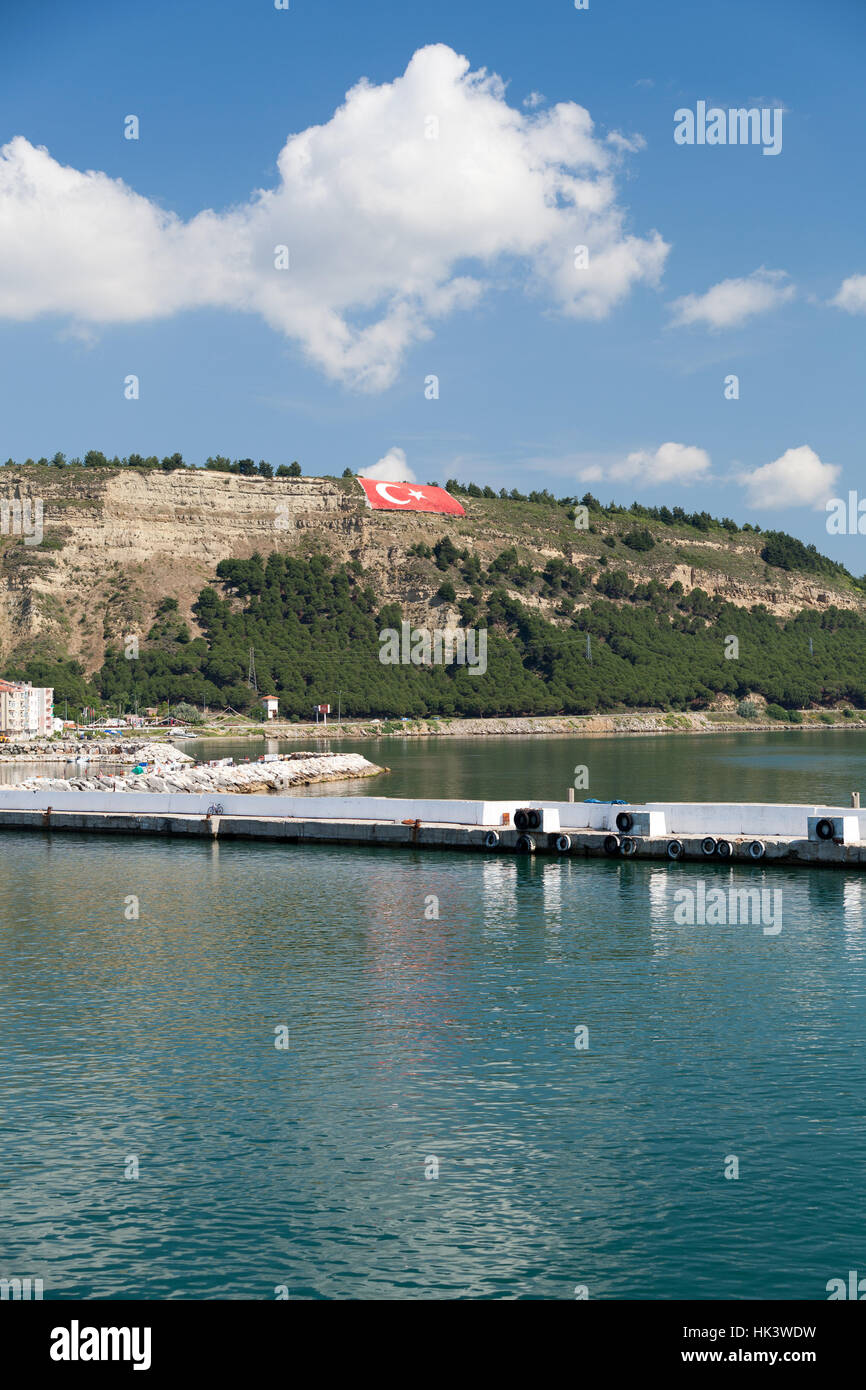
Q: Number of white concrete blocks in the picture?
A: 3